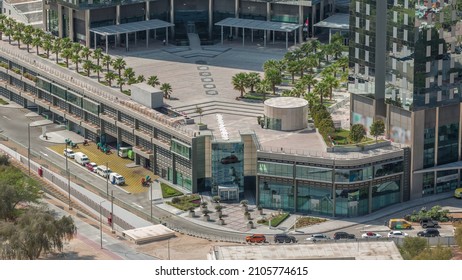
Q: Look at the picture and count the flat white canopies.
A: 3